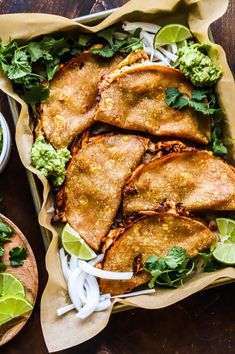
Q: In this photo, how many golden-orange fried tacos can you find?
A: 5